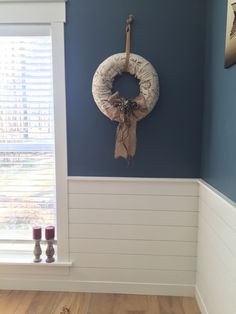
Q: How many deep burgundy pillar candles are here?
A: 2